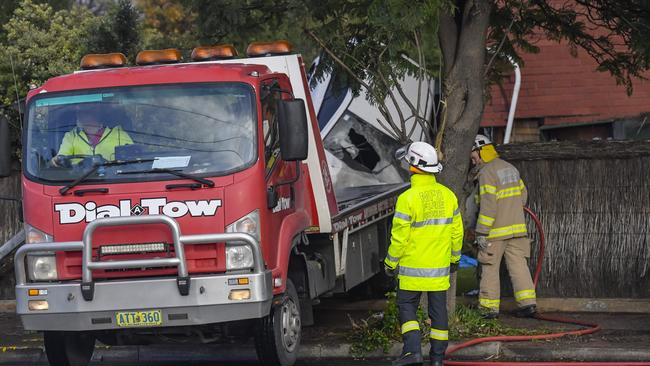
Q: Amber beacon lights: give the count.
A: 4